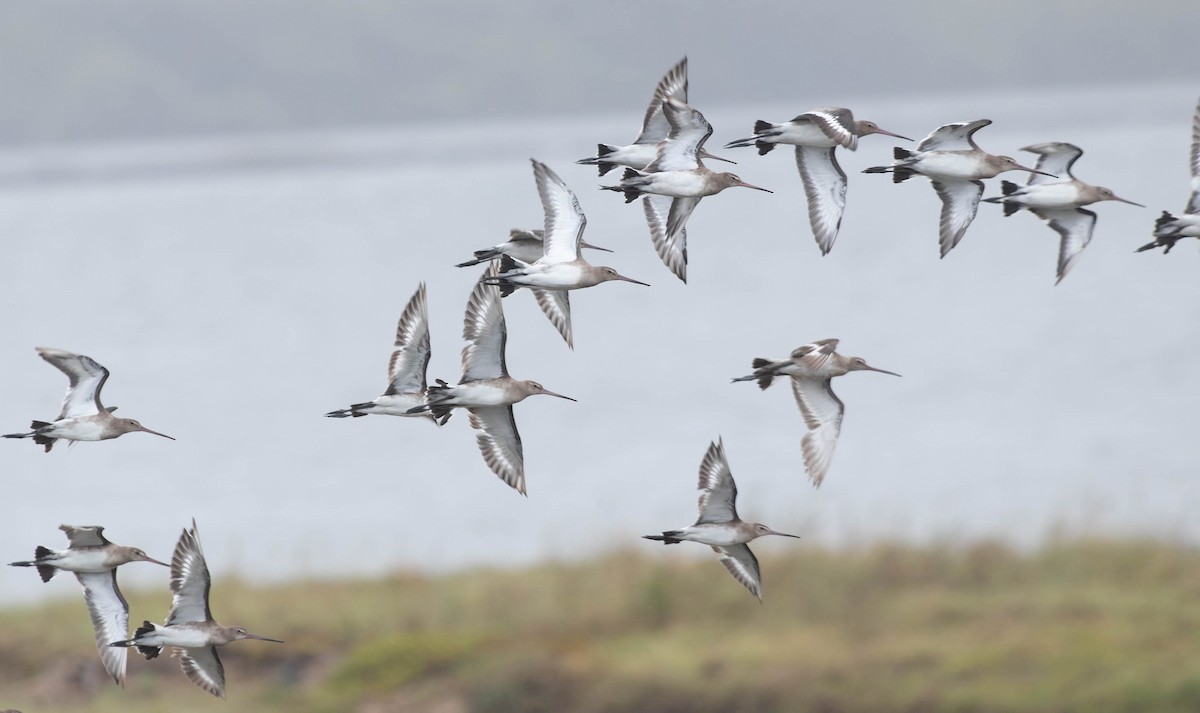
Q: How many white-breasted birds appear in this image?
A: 15